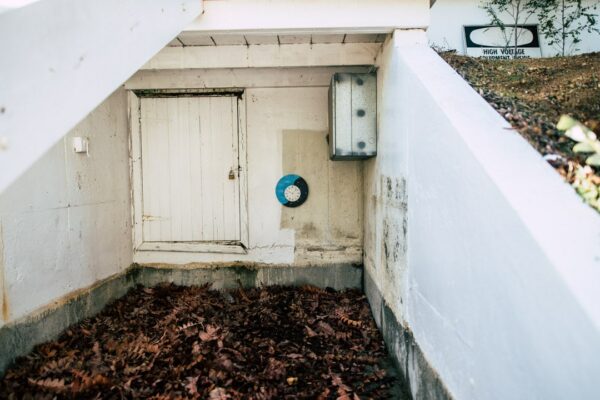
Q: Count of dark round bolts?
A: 3